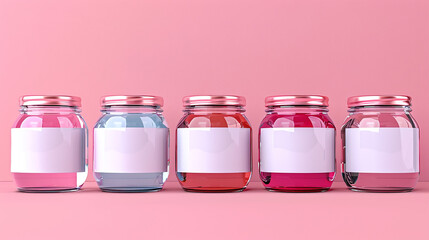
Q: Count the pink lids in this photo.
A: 5